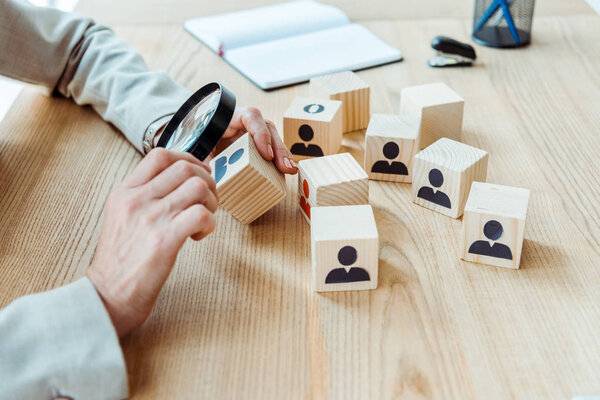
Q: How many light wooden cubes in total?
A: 9